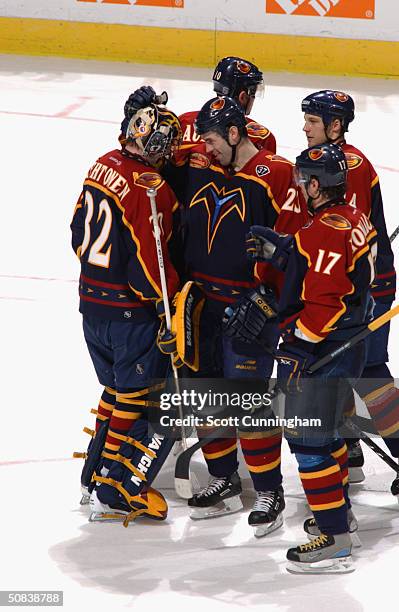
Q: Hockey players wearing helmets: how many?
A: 5